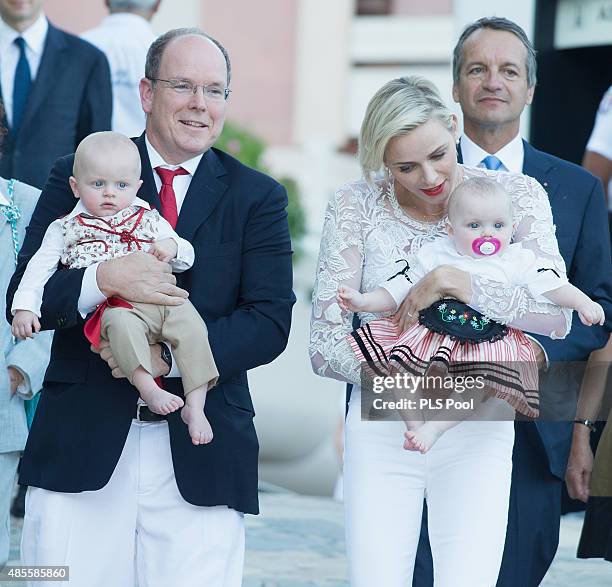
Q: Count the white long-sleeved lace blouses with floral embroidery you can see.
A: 1